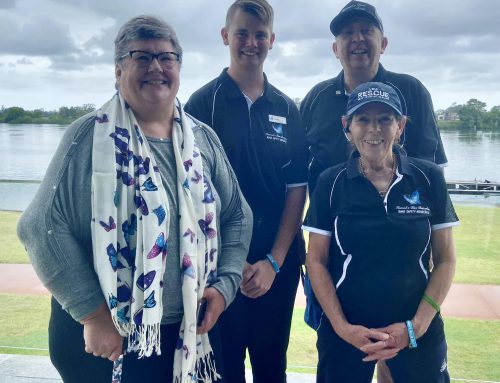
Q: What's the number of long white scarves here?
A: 1